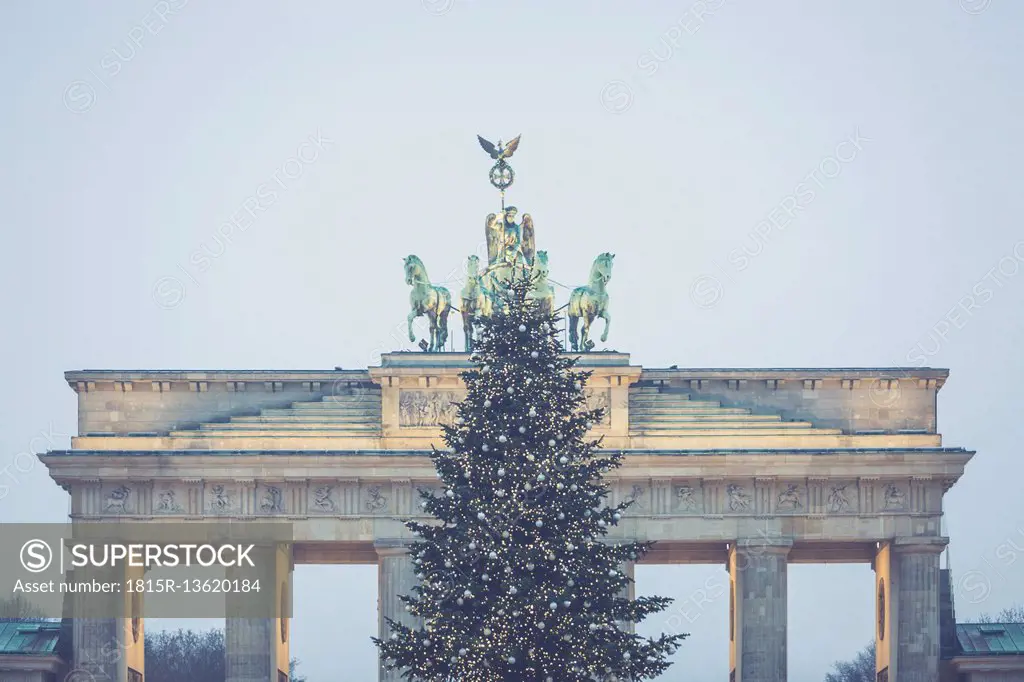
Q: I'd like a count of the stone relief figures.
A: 12